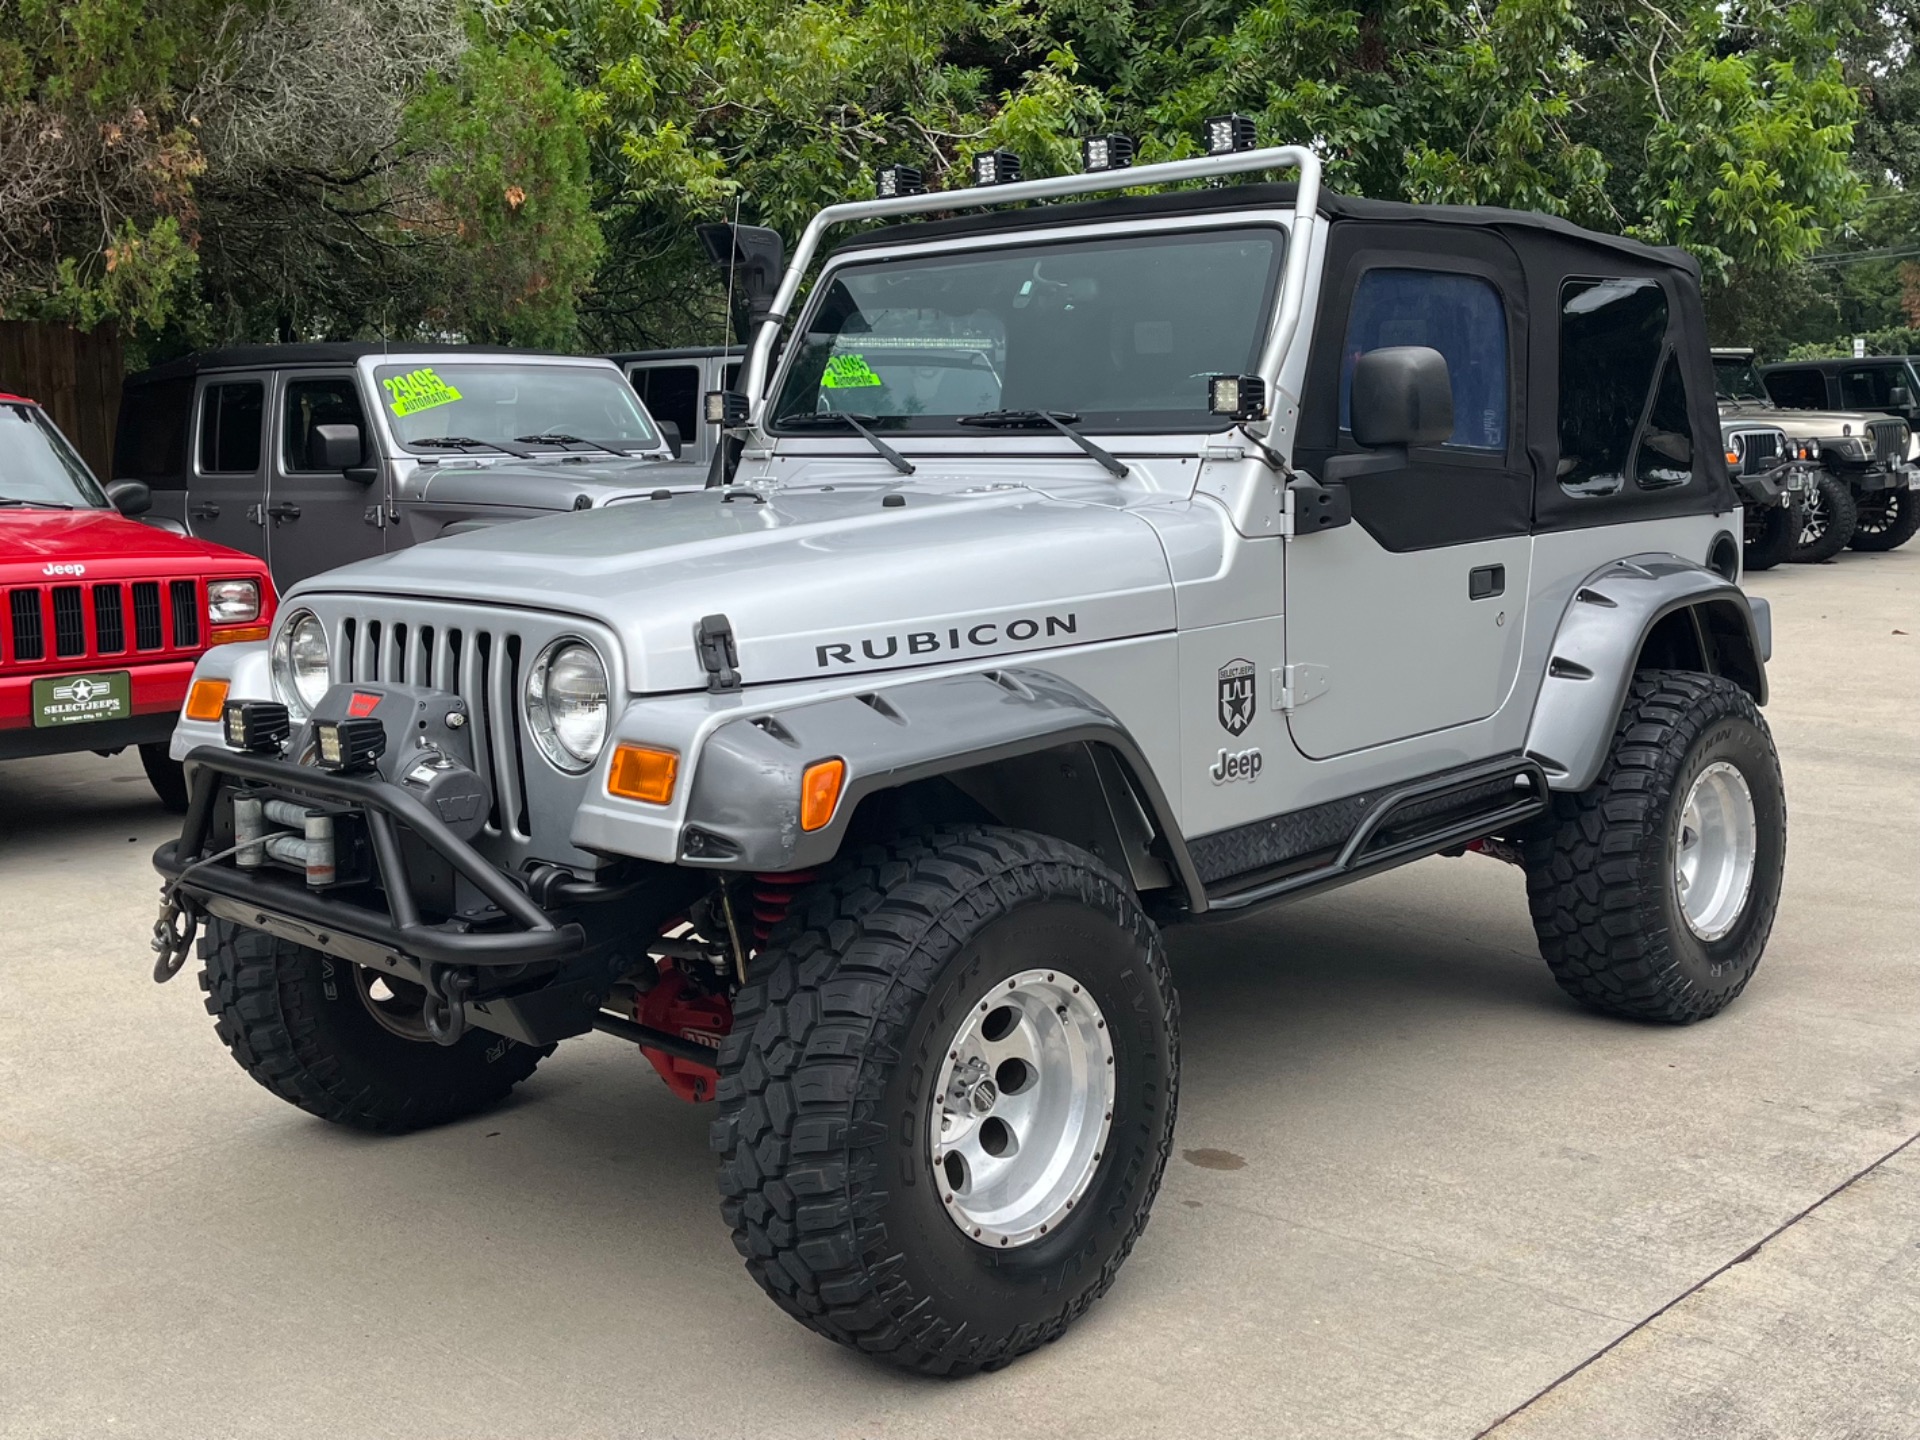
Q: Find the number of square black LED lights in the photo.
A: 8